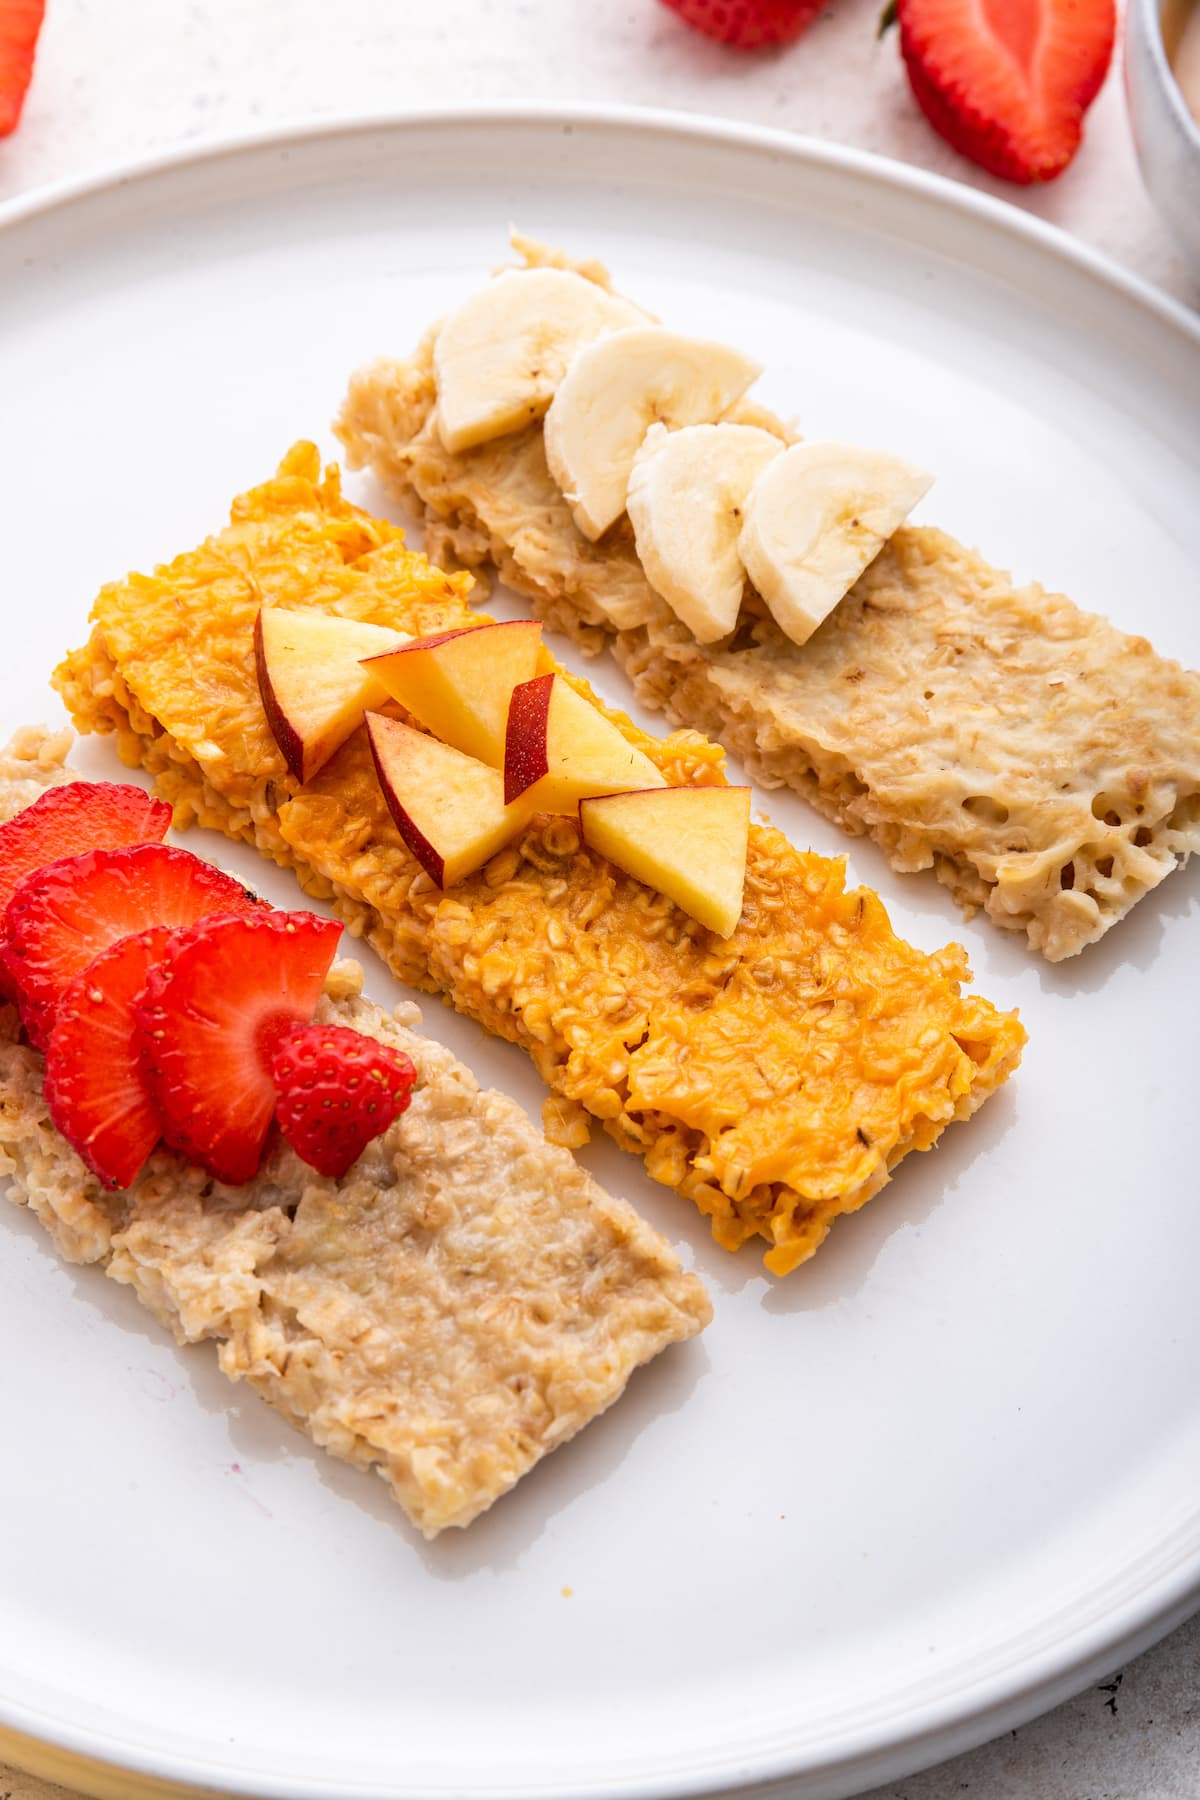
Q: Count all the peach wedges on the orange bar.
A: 5